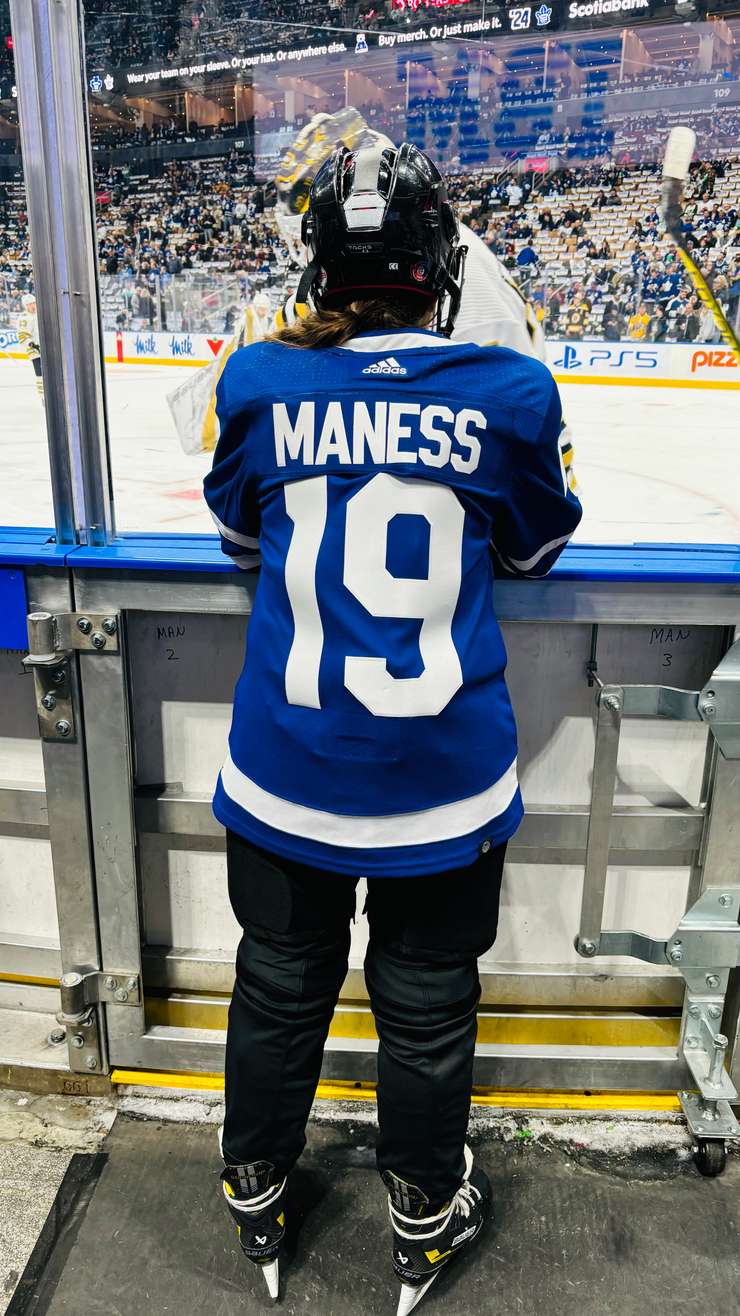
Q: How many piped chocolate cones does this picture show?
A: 0